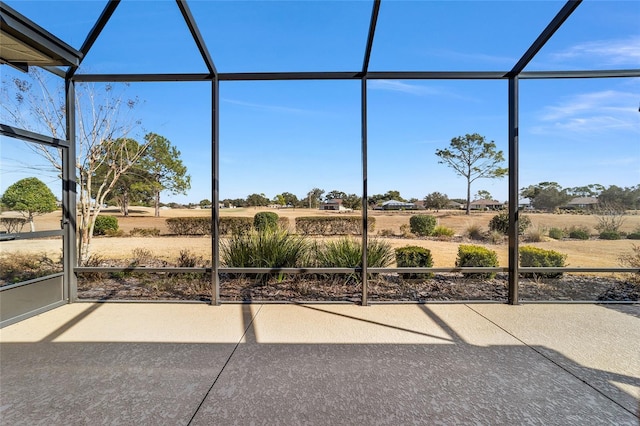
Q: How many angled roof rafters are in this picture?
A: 4